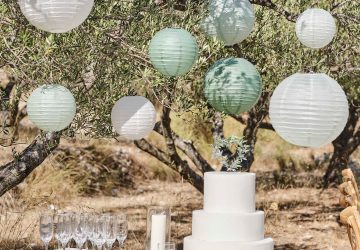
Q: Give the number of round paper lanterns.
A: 8